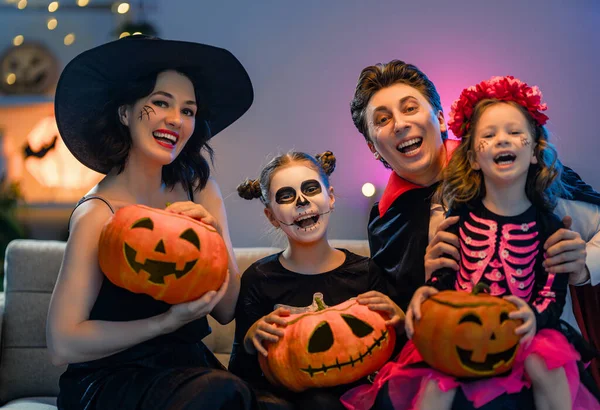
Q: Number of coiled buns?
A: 2